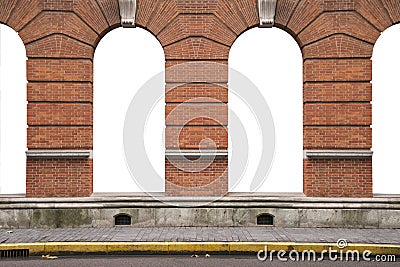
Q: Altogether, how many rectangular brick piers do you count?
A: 3